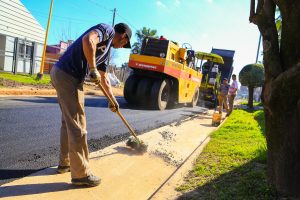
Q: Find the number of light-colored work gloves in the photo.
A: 2